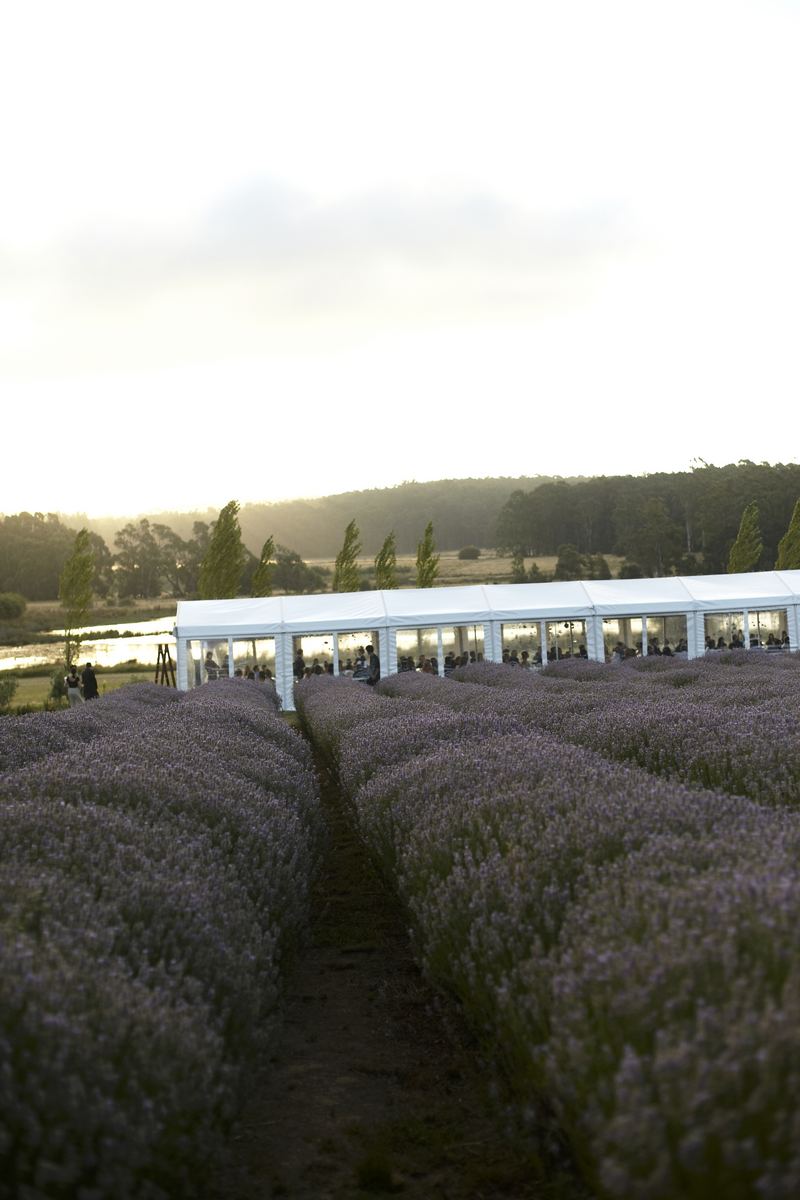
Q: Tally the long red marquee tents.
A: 0